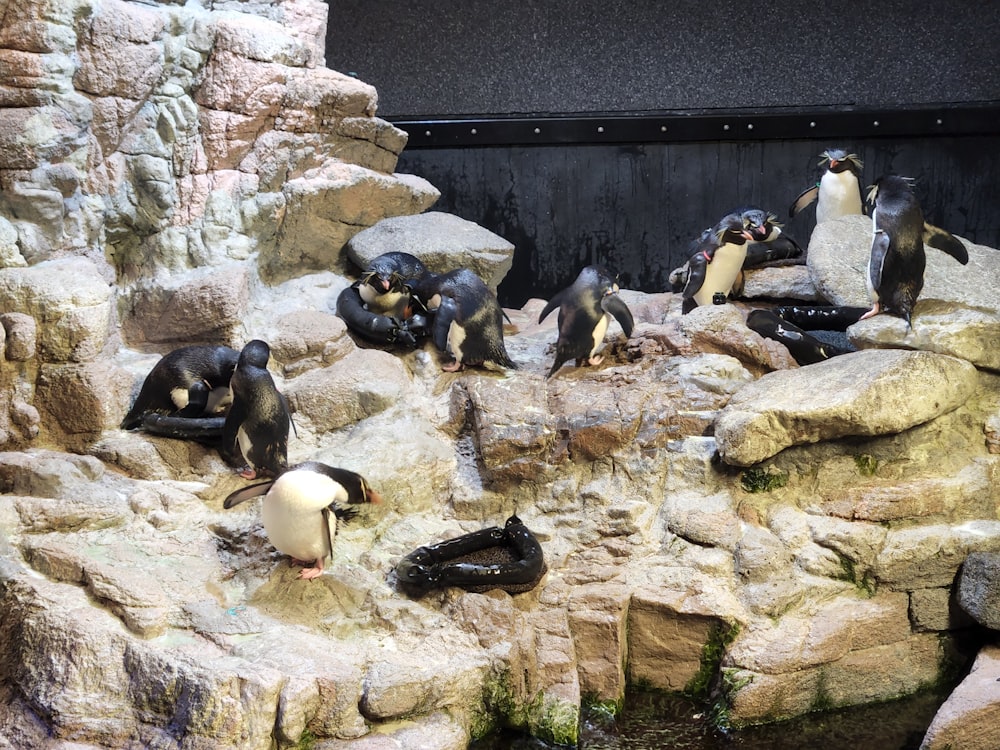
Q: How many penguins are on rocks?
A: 10